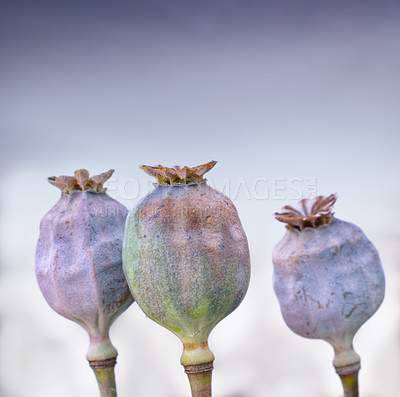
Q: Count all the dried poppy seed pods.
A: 3